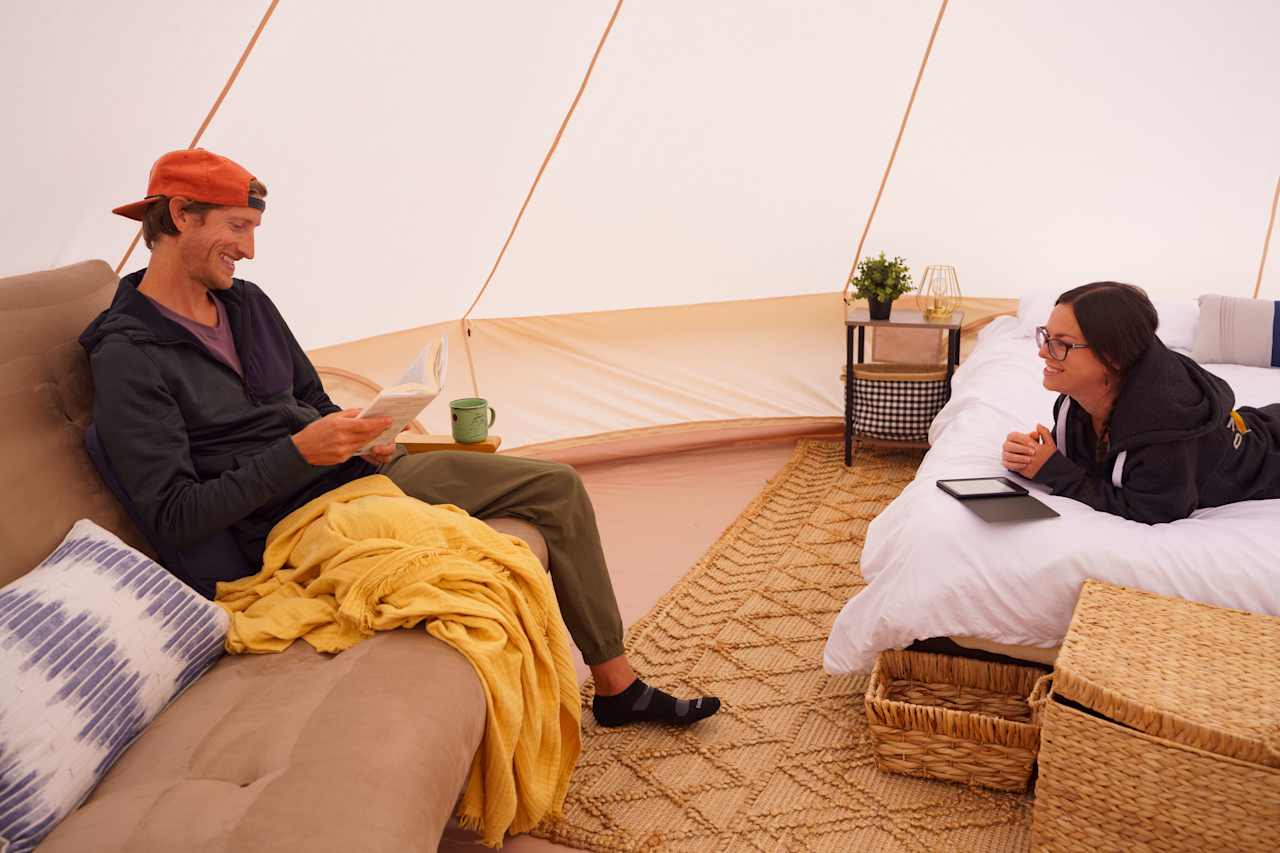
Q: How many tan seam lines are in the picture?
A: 4